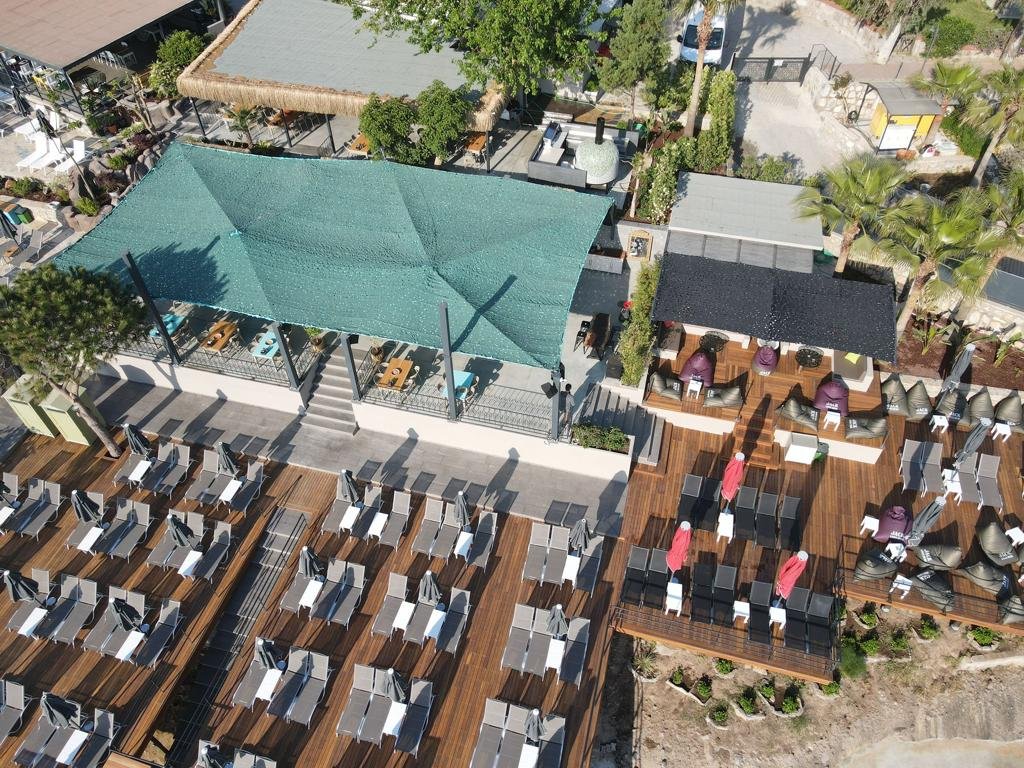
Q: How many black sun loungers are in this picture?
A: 12